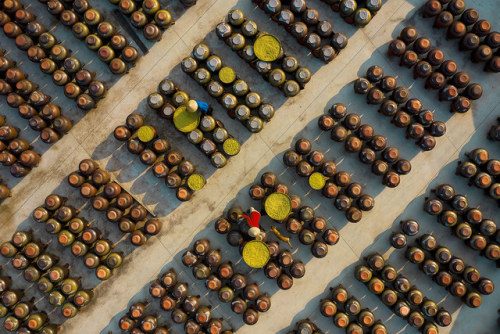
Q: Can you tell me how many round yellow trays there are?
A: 9